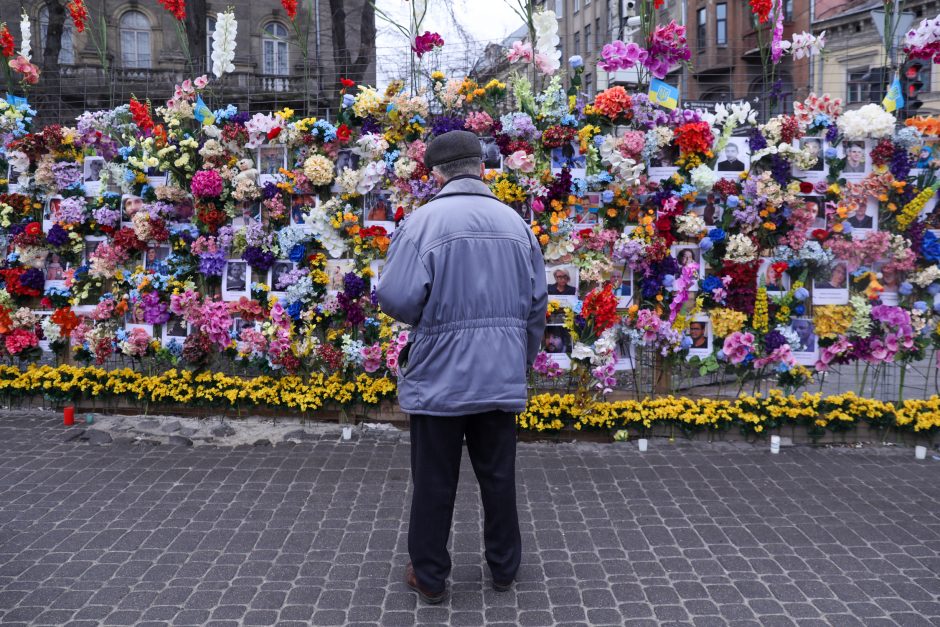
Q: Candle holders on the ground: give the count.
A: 6